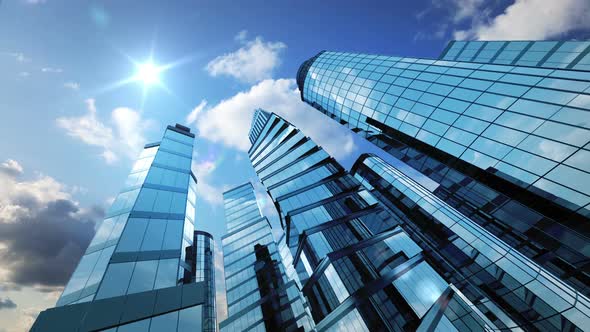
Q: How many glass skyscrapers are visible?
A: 7